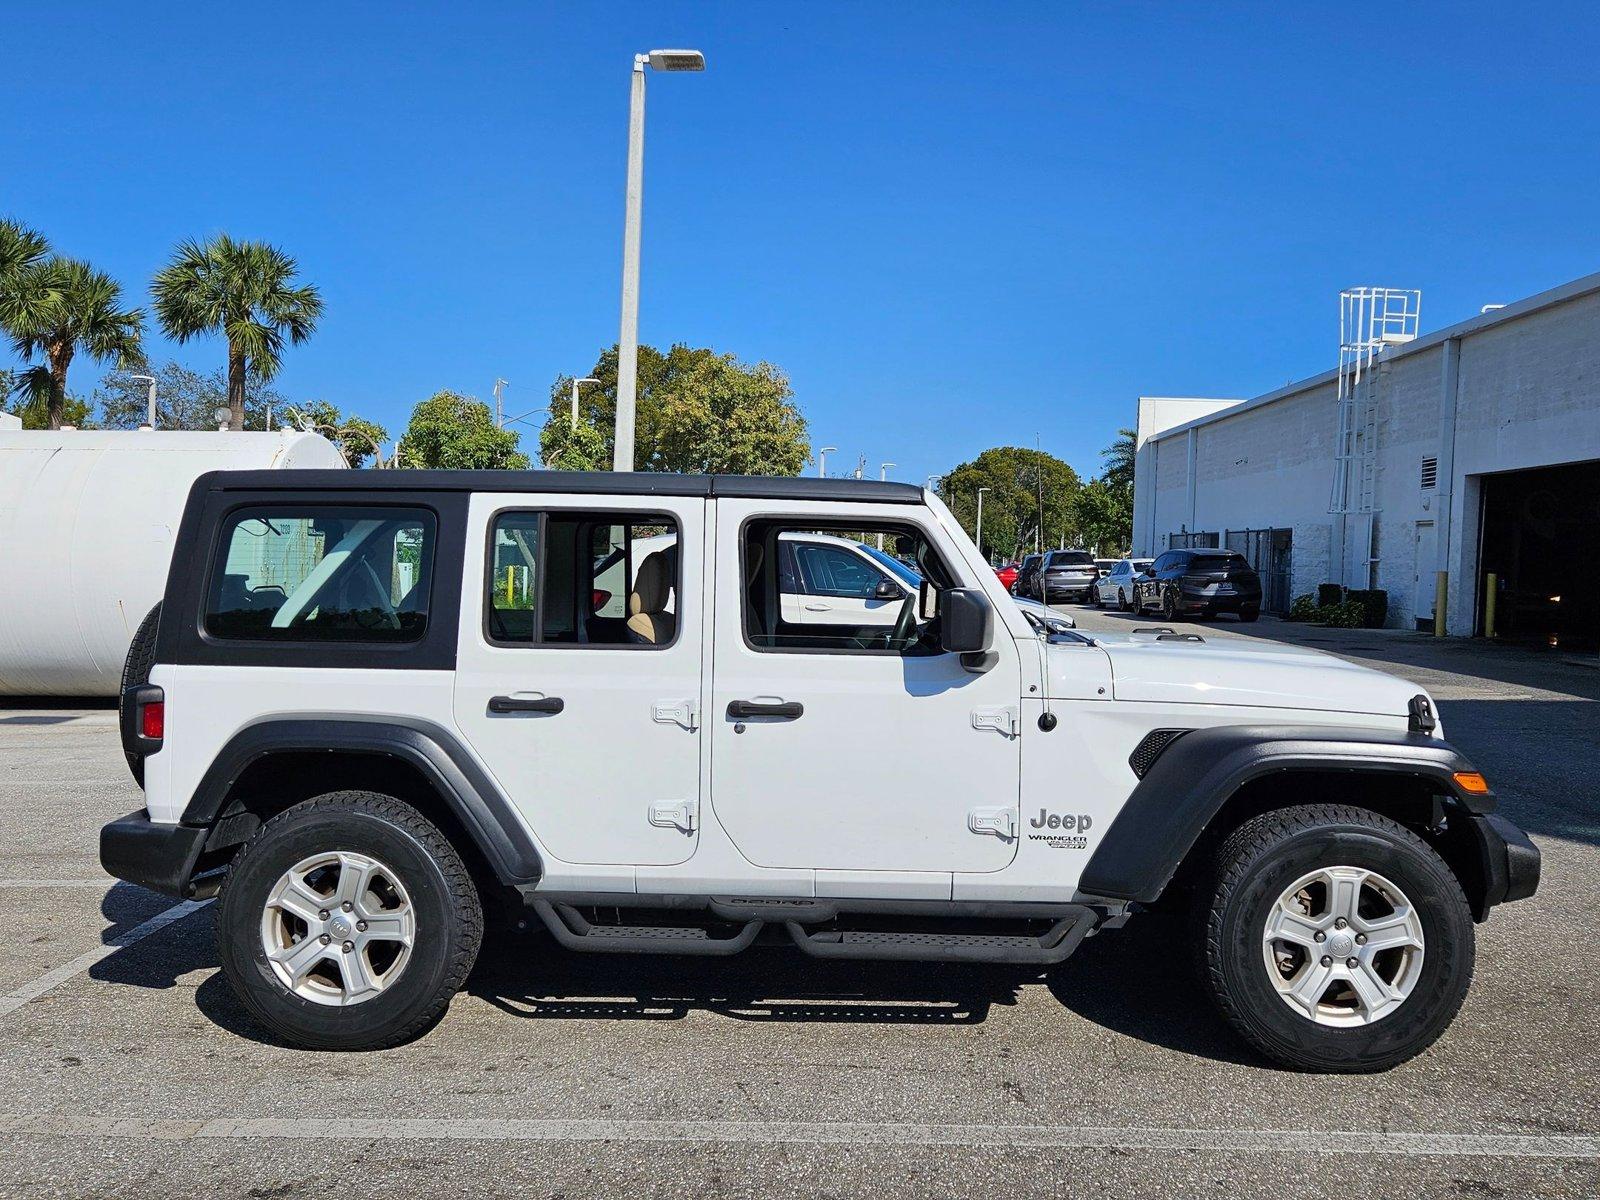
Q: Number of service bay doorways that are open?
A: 1